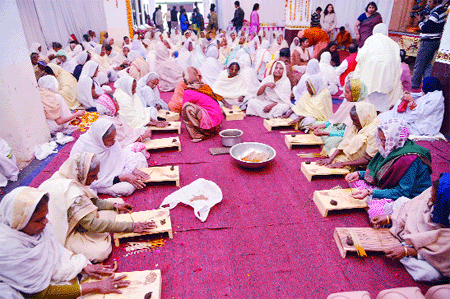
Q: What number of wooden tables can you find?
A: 12